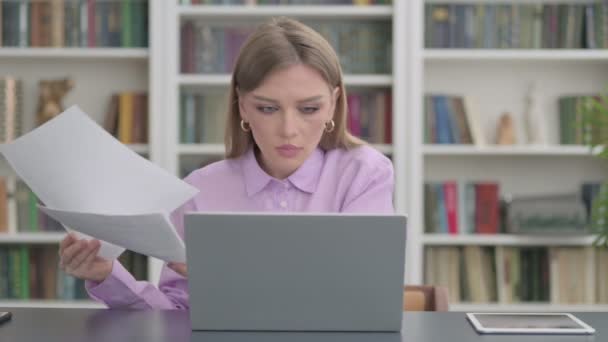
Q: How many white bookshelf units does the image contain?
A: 3